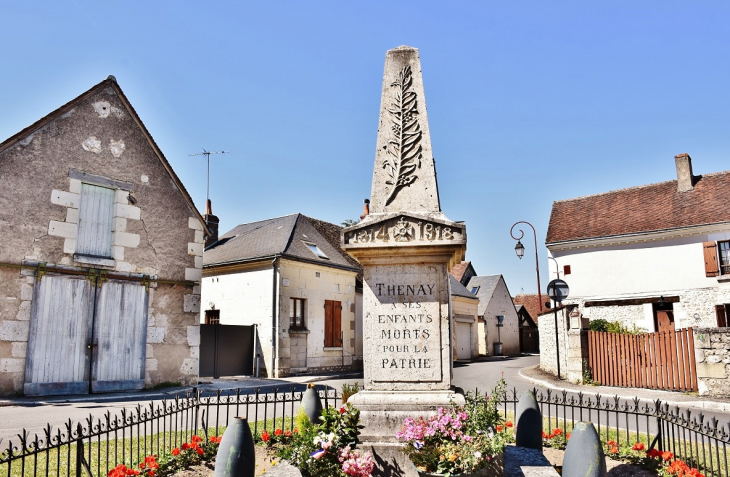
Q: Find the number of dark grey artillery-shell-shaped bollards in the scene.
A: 4